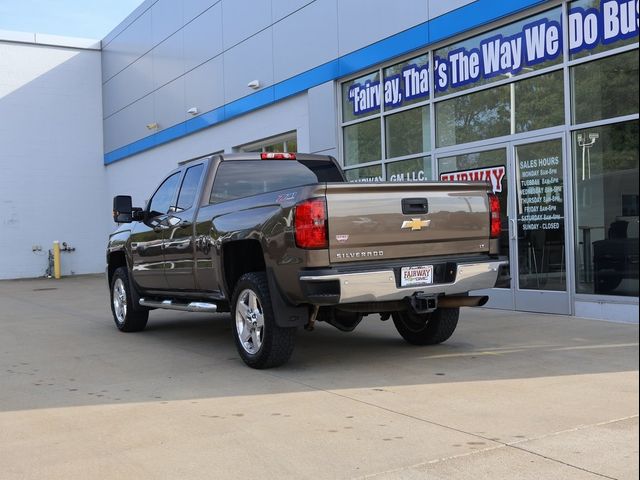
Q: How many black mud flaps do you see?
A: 2